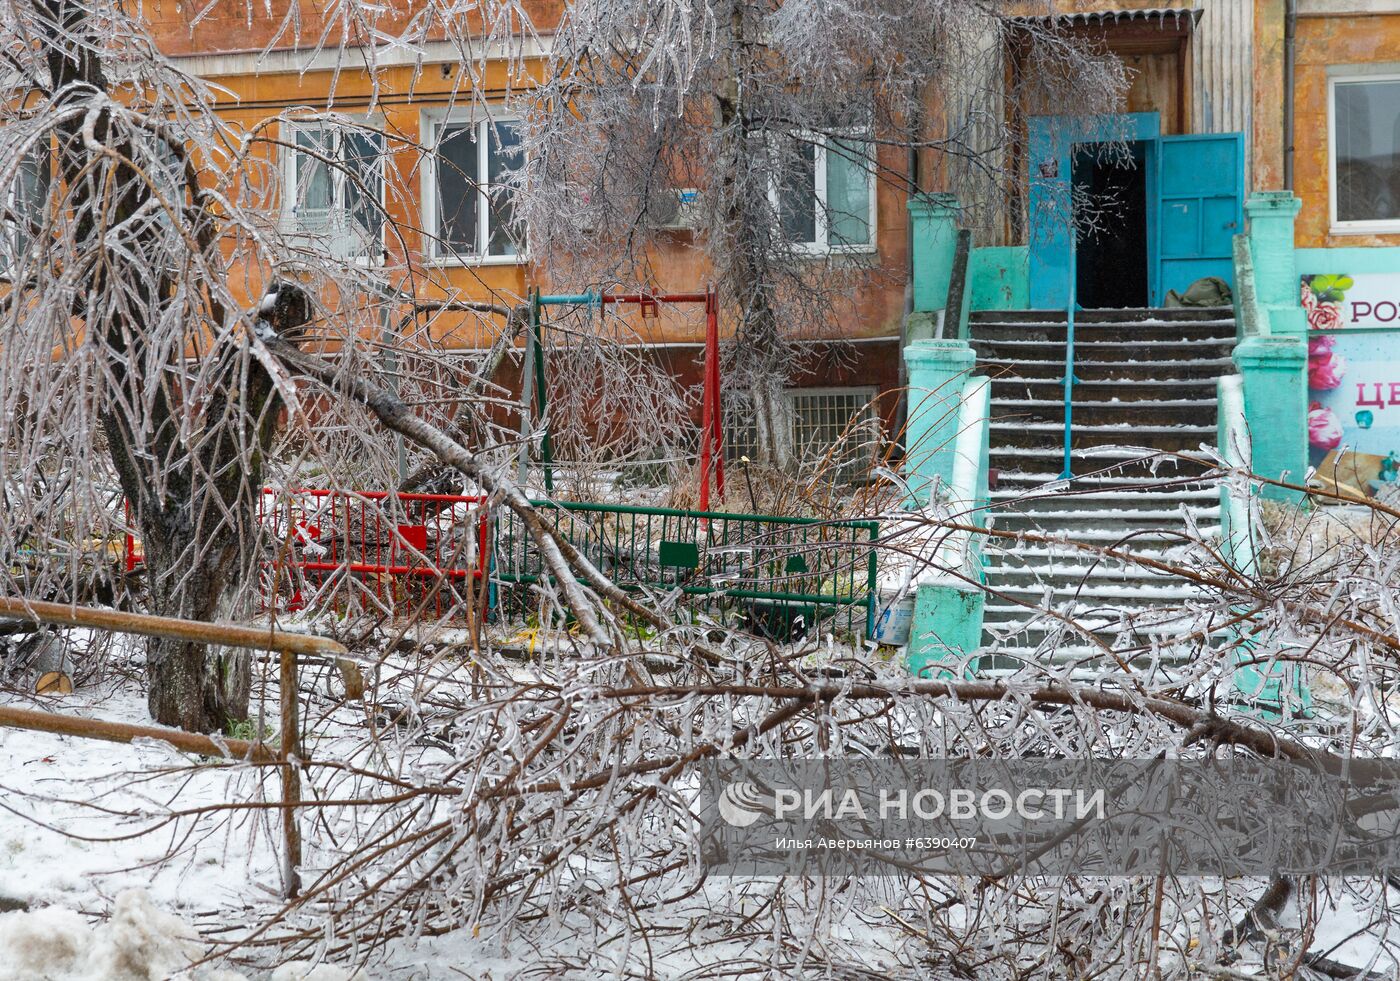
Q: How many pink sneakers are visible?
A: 0